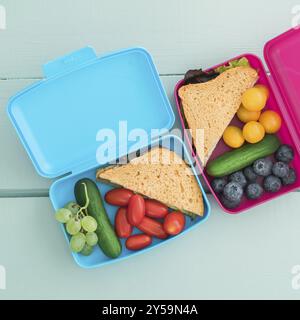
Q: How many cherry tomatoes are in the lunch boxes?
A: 13